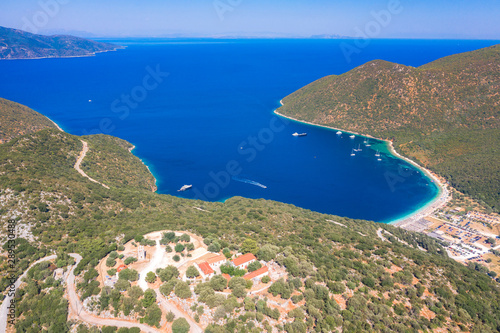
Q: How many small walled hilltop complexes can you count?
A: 1